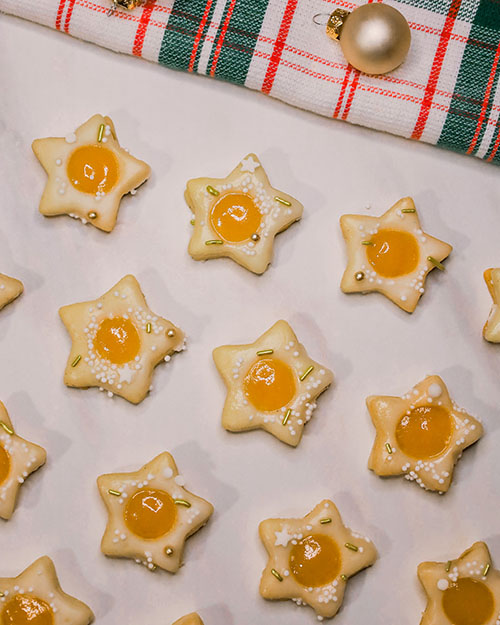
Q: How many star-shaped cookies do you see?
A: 14